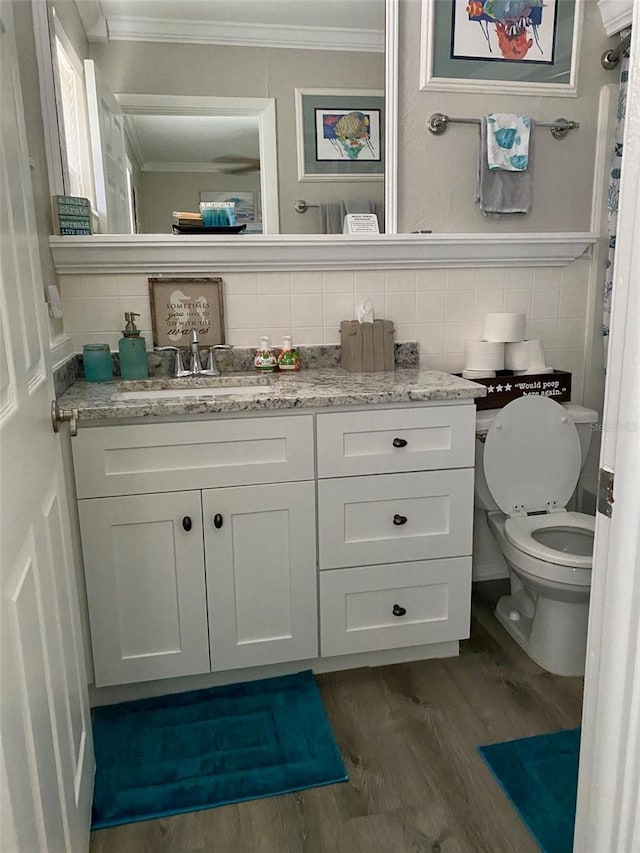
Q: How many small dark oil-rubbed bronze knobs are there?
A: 5